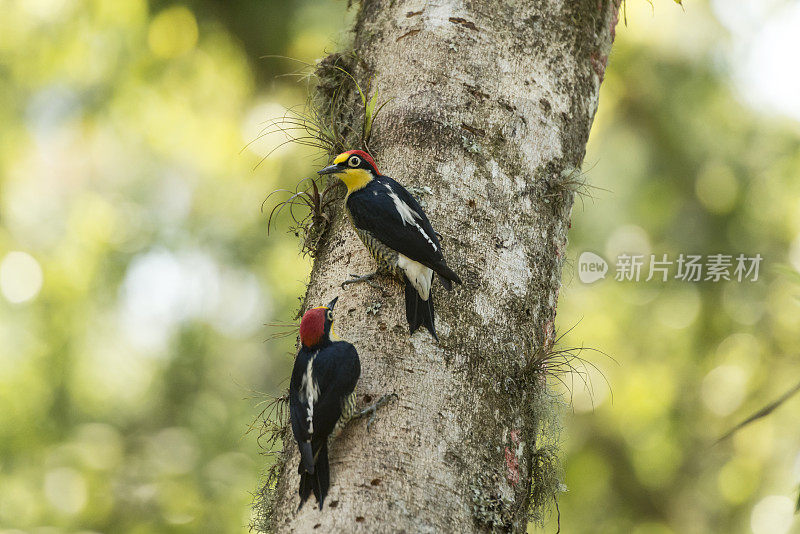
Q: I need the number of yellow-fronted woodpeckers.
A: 2